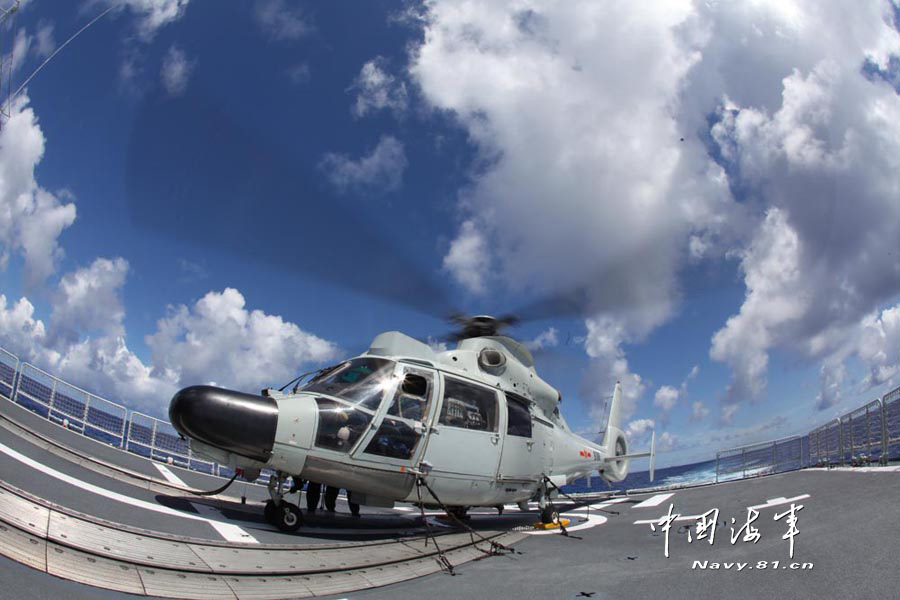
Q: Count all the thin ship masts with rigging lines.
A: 1